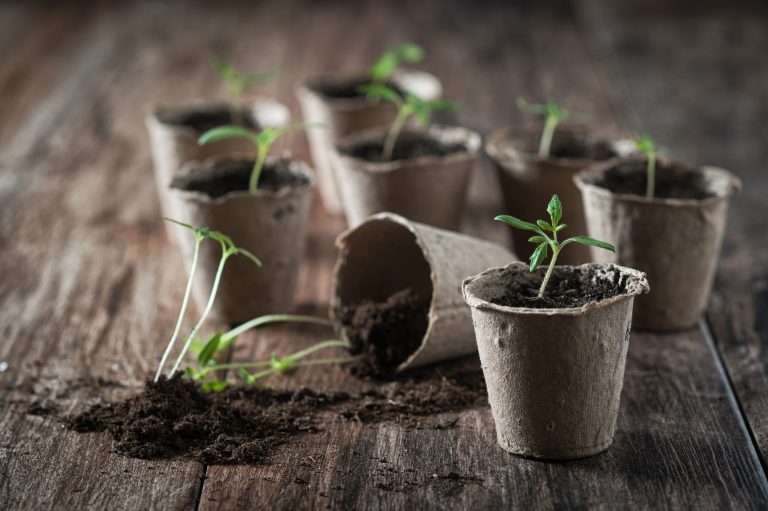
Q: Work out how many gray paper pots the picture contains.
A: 8